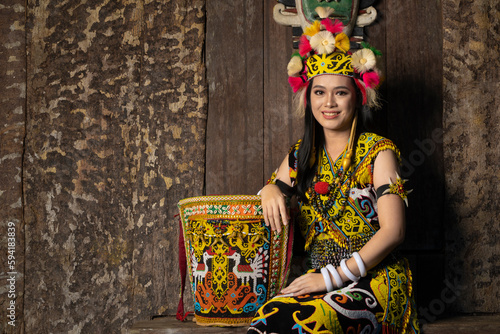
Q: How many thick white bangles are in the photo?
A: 4